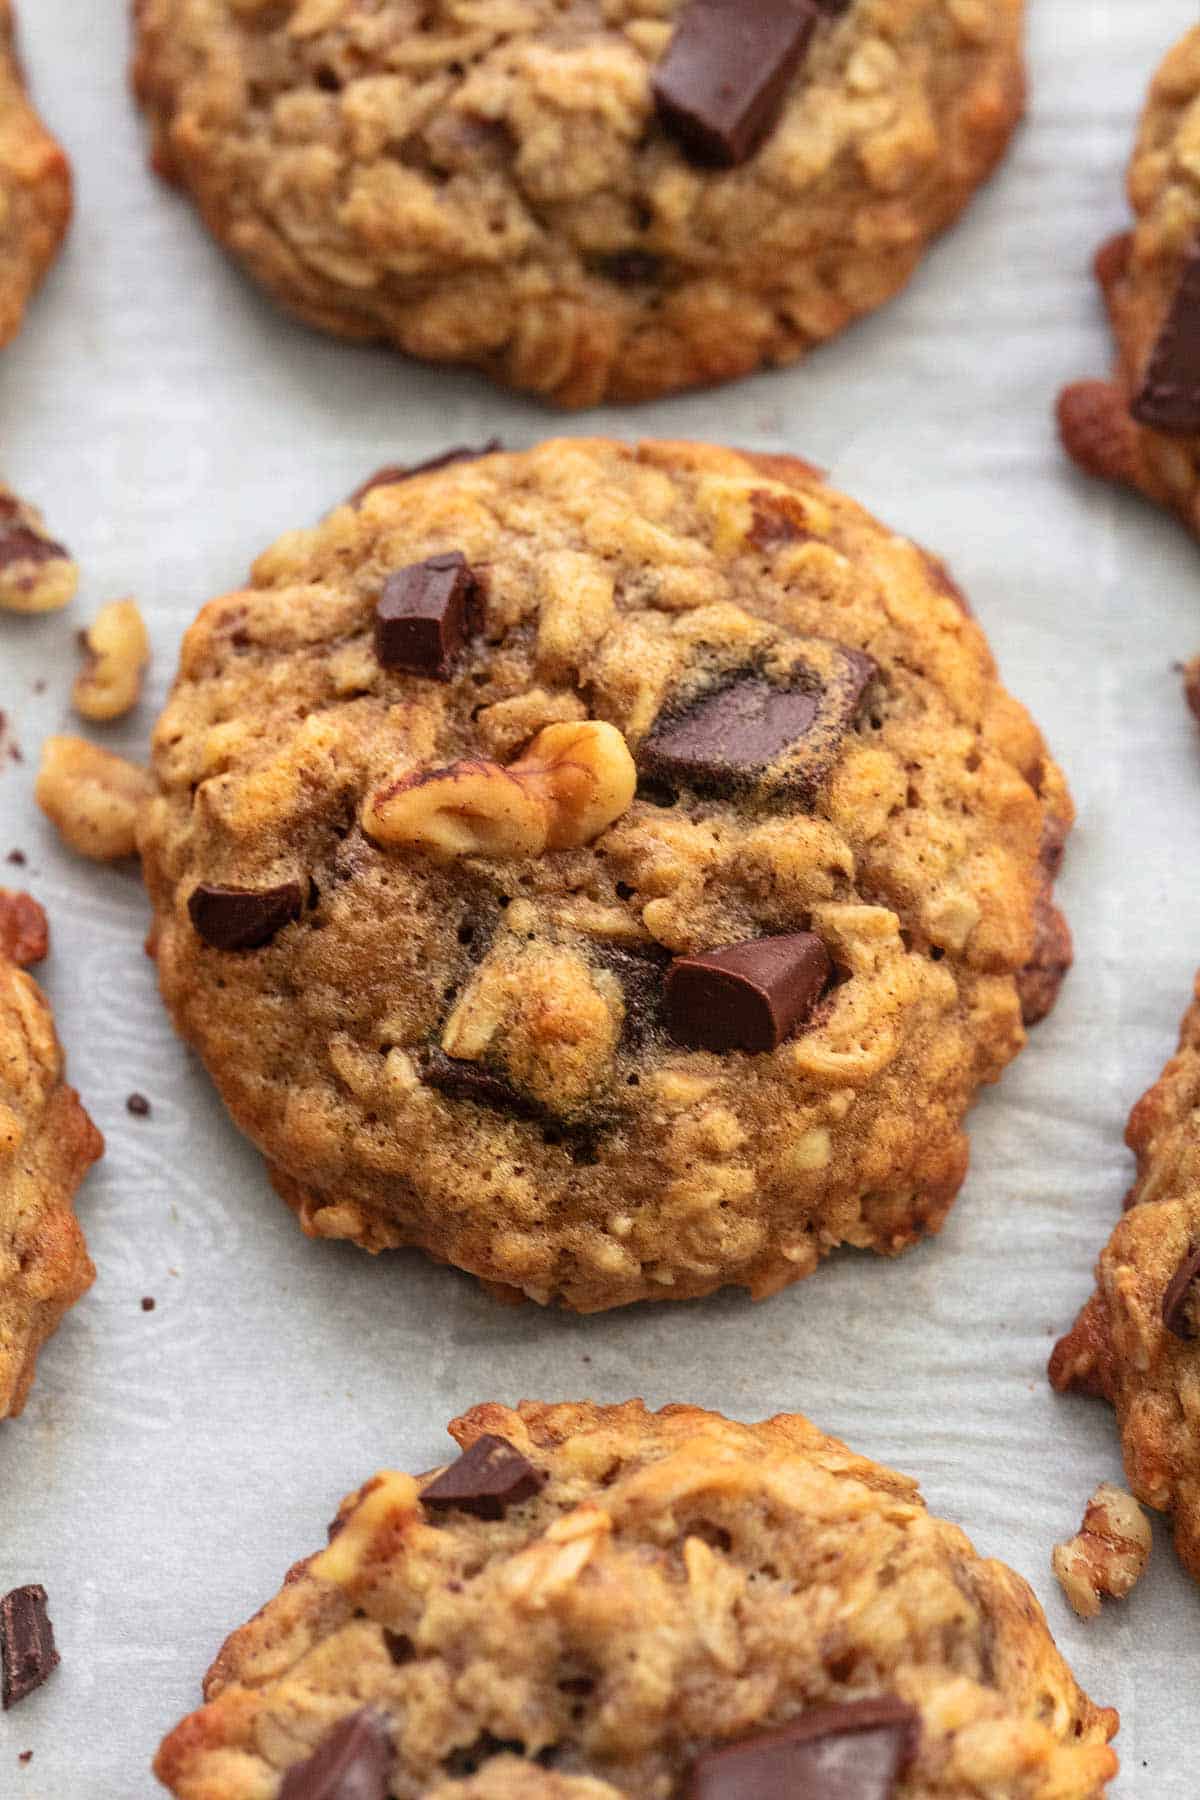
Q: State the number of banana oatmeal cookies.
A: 7